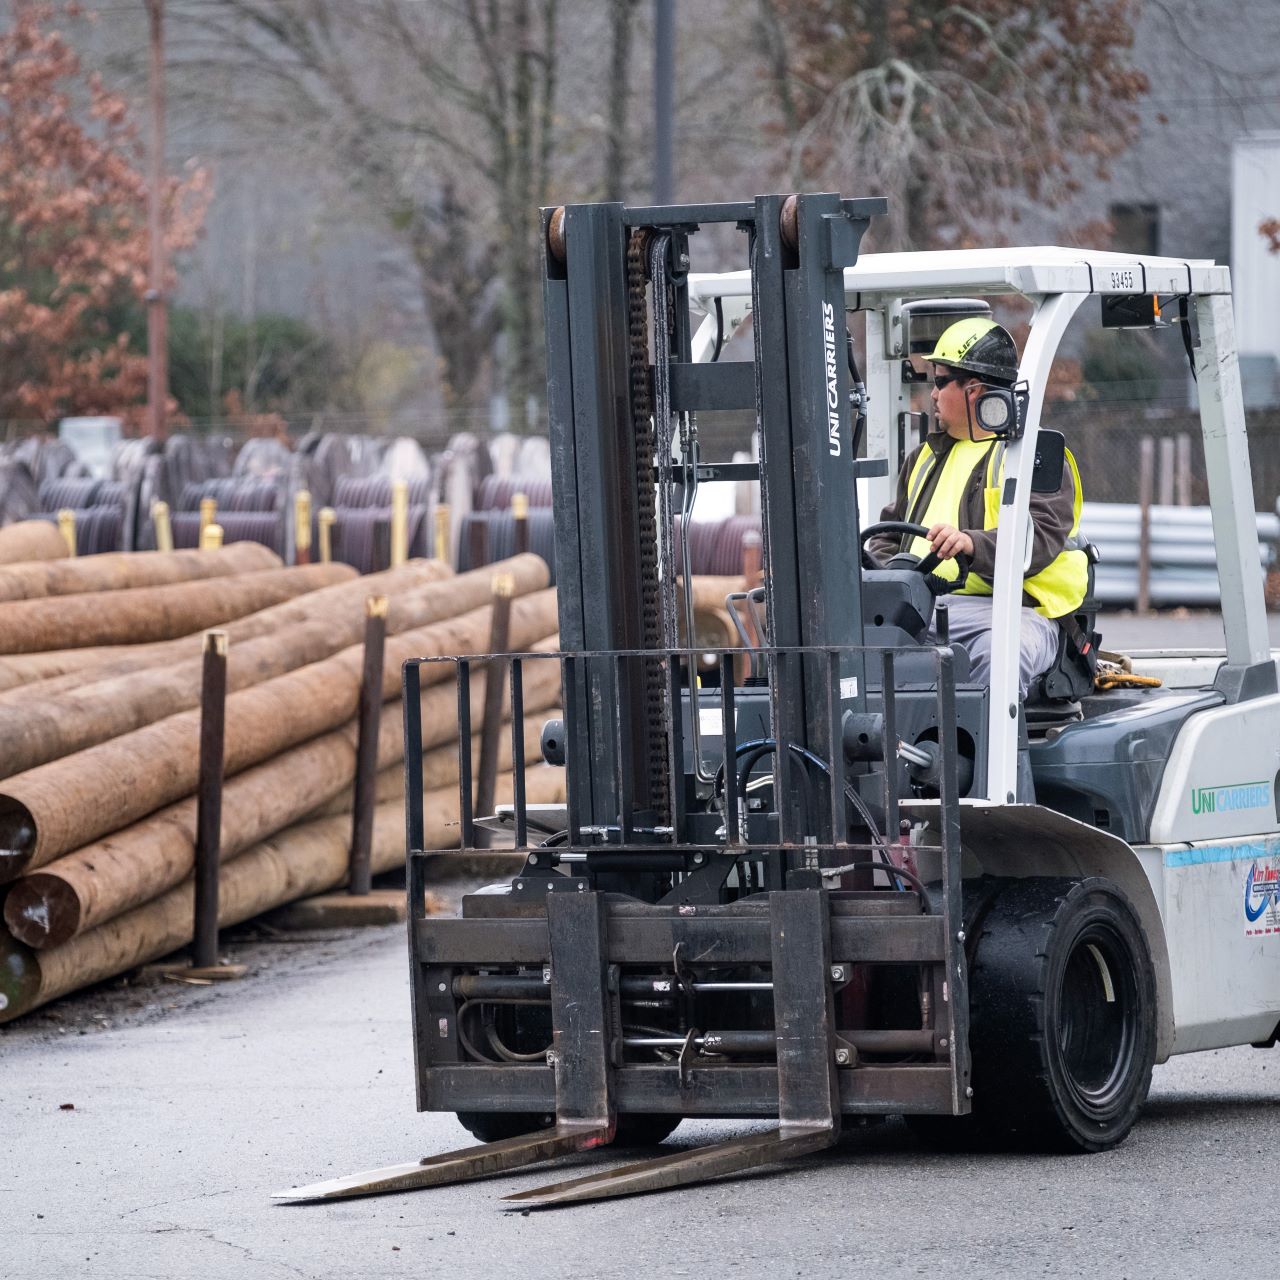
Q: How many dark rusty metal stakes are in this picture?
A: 3